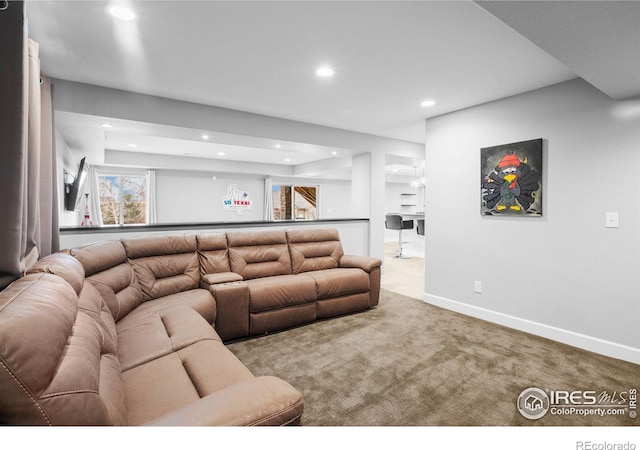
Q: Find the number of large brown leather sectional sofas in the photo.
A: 1